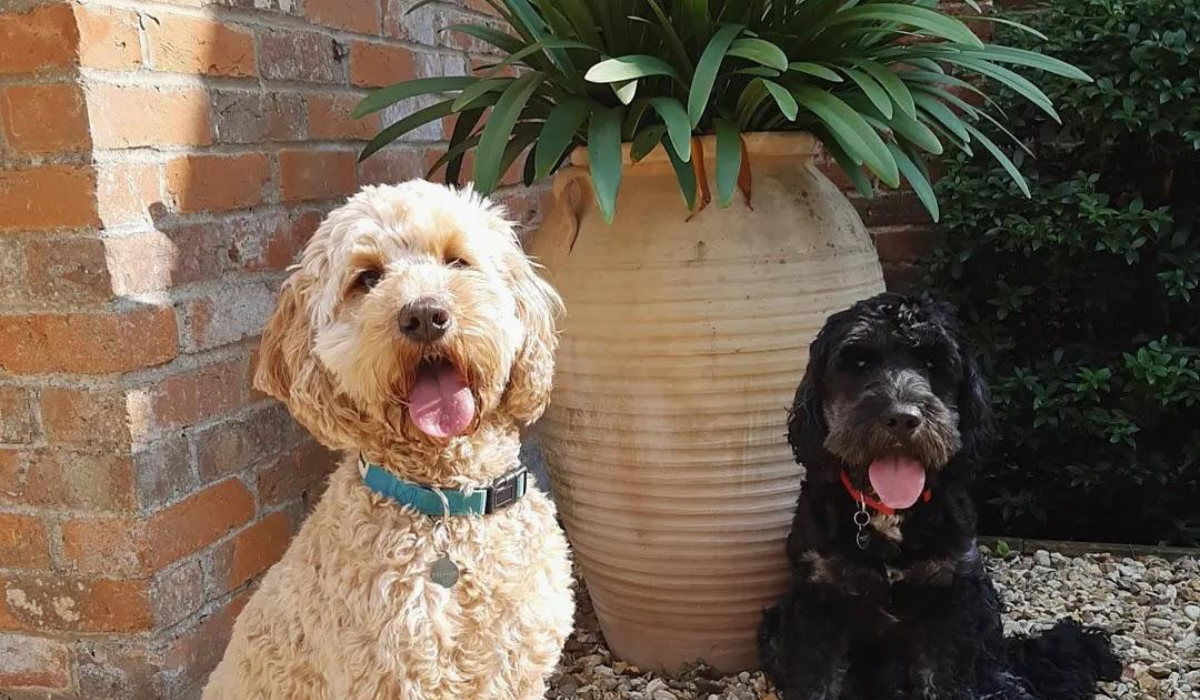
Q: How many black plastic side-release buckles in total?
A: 1